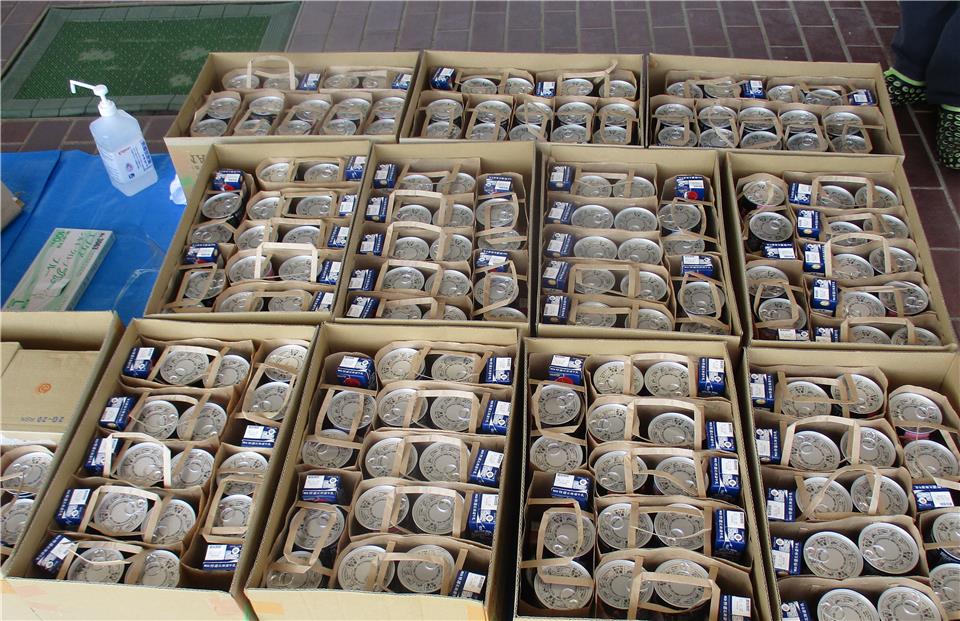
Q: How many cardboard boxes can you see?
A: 12